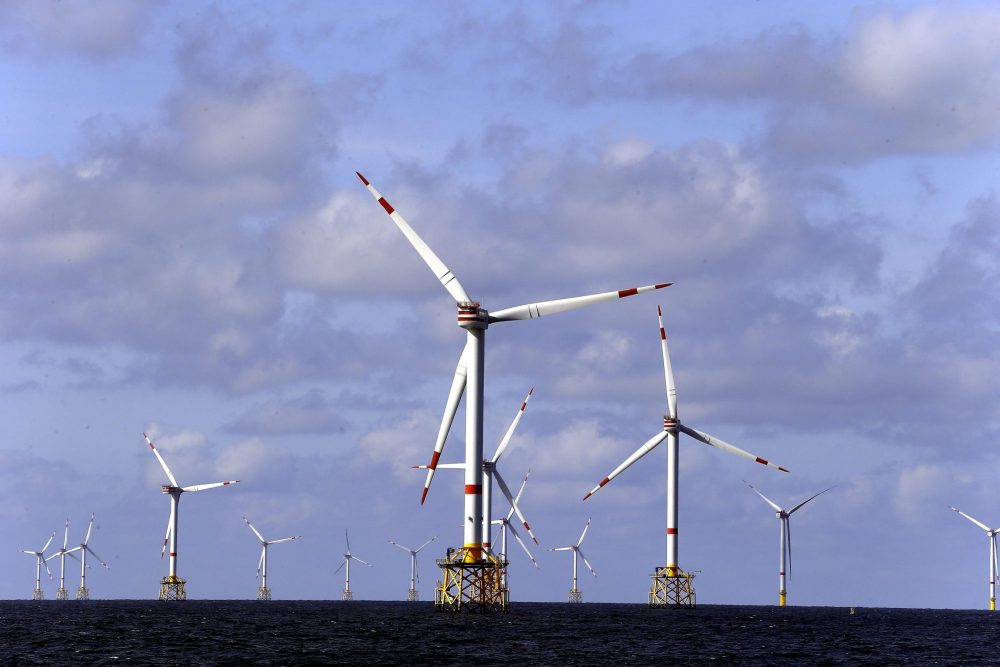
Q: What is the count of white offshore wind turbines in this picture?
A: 14